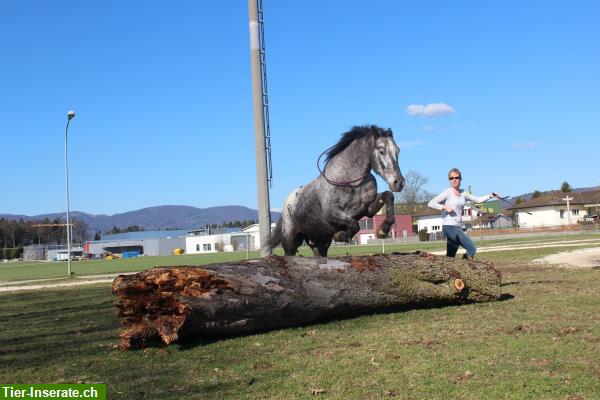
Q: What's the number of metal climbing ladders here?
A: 1